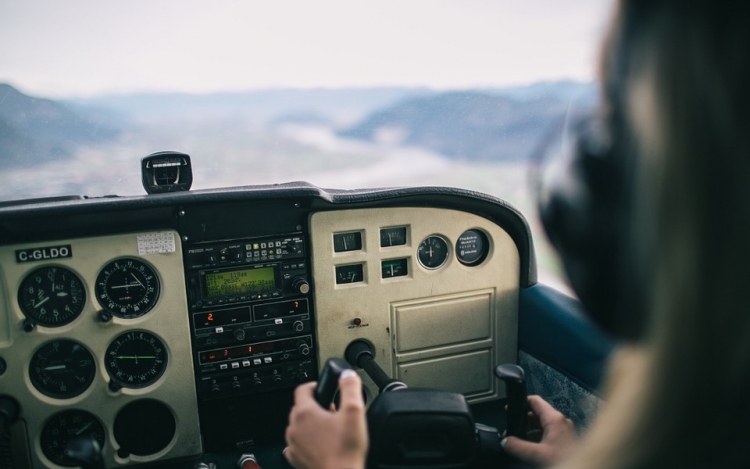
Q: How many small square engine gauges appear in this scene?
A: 4